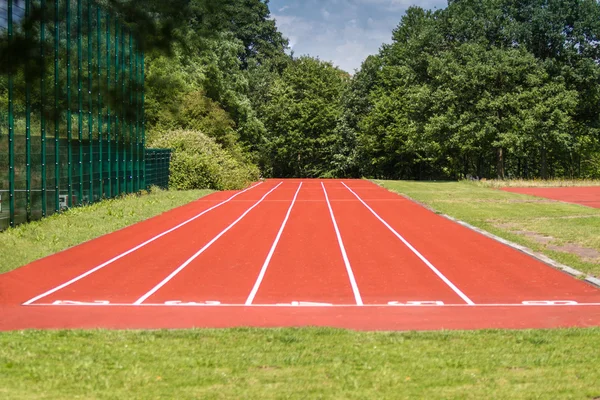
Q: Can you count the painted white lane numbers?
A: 5